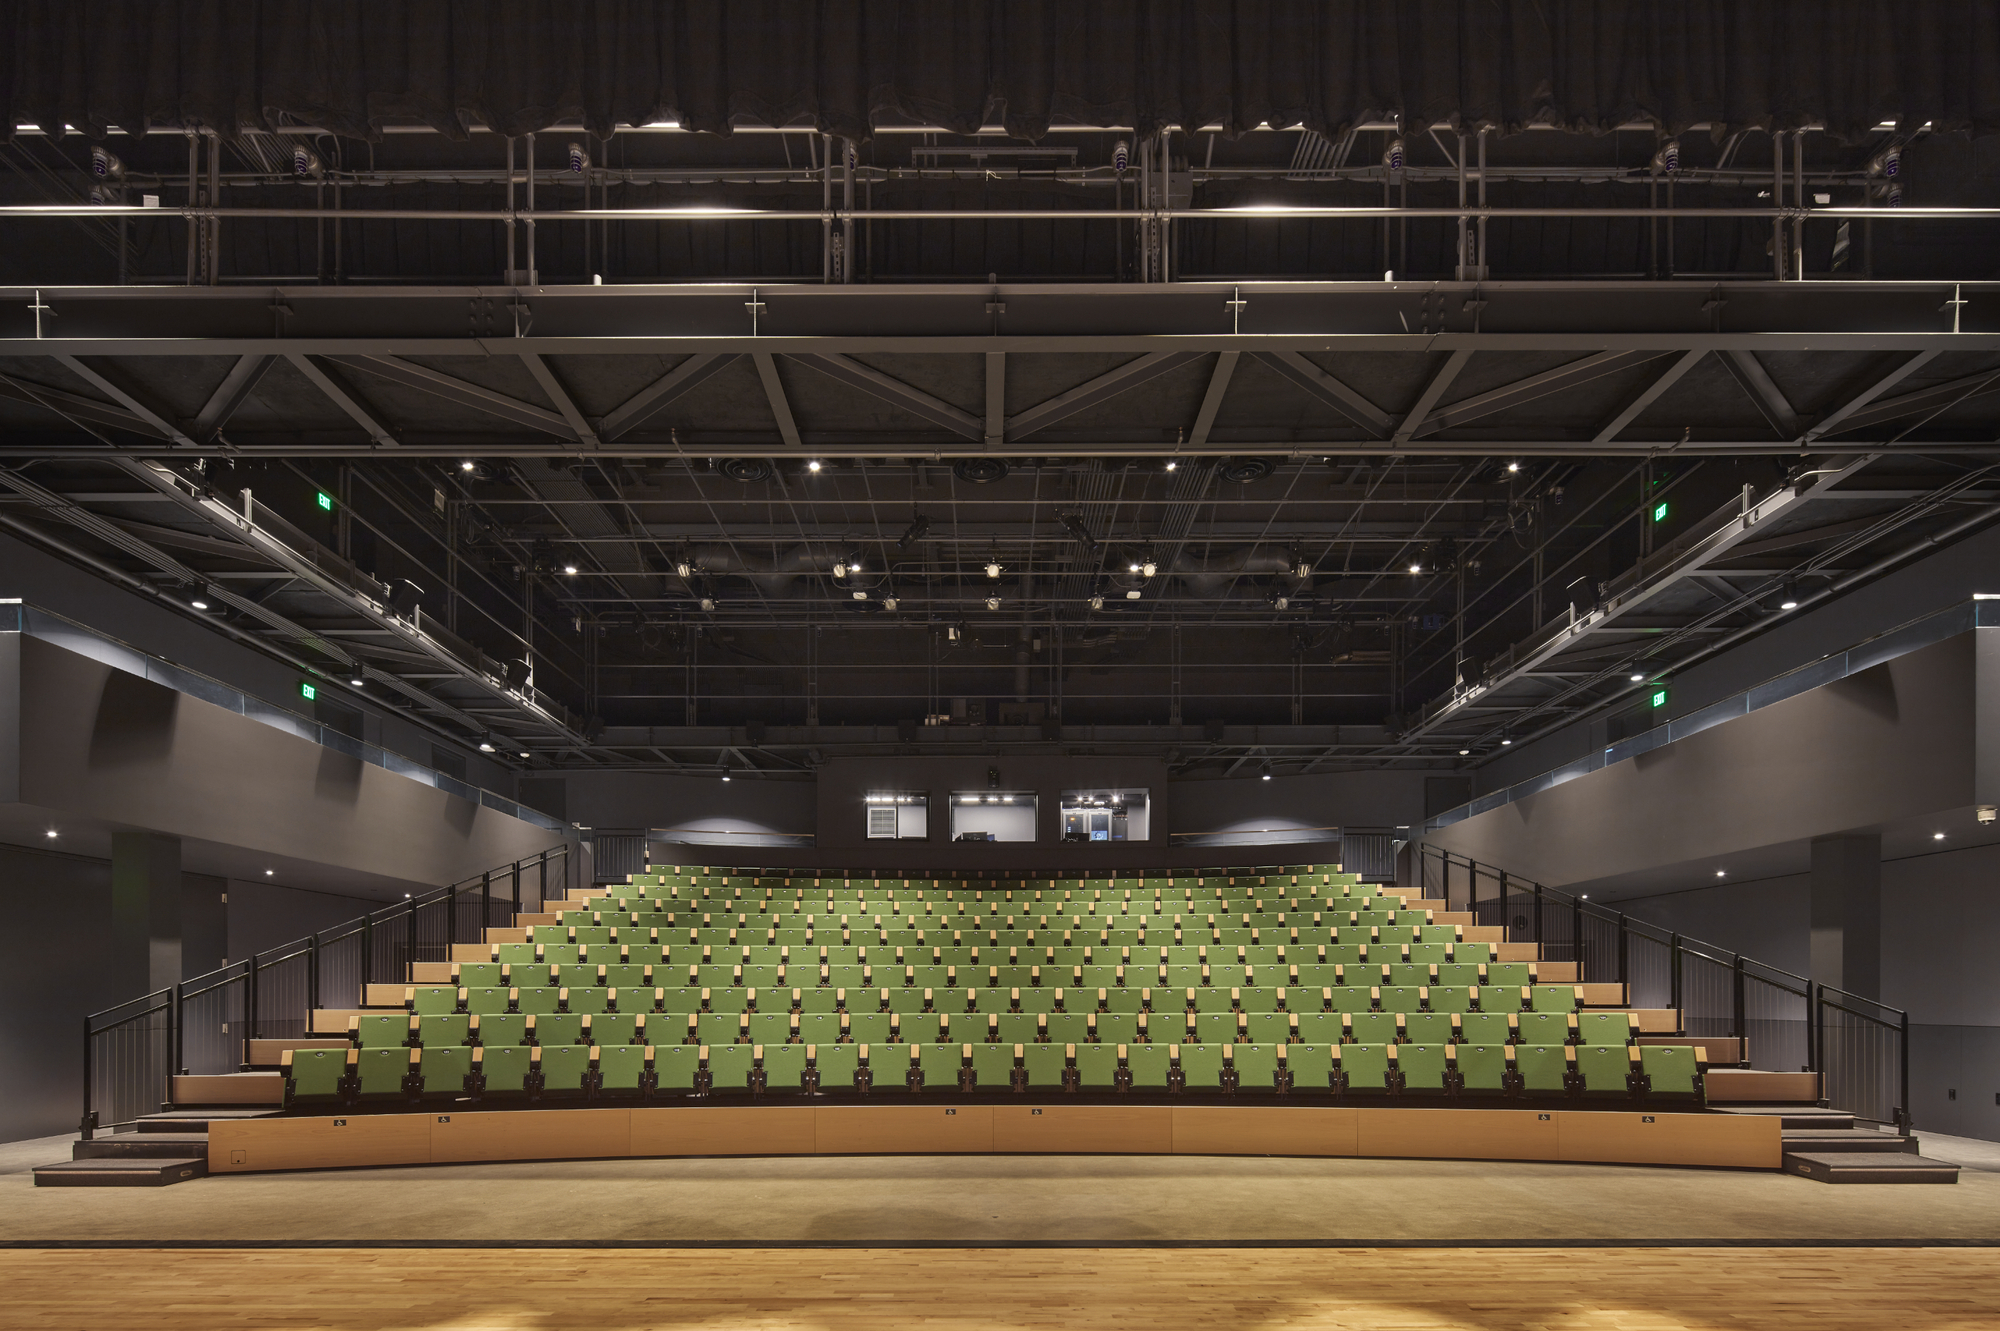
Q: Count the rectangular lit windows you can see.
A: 3